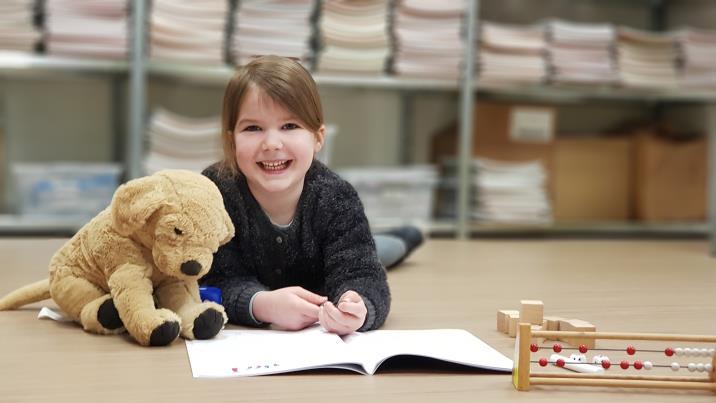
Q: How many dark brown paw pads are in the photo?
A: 3